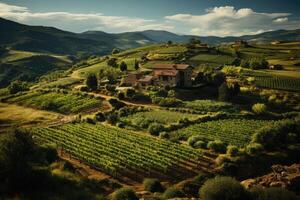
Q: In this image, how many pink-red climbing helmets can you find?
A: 0